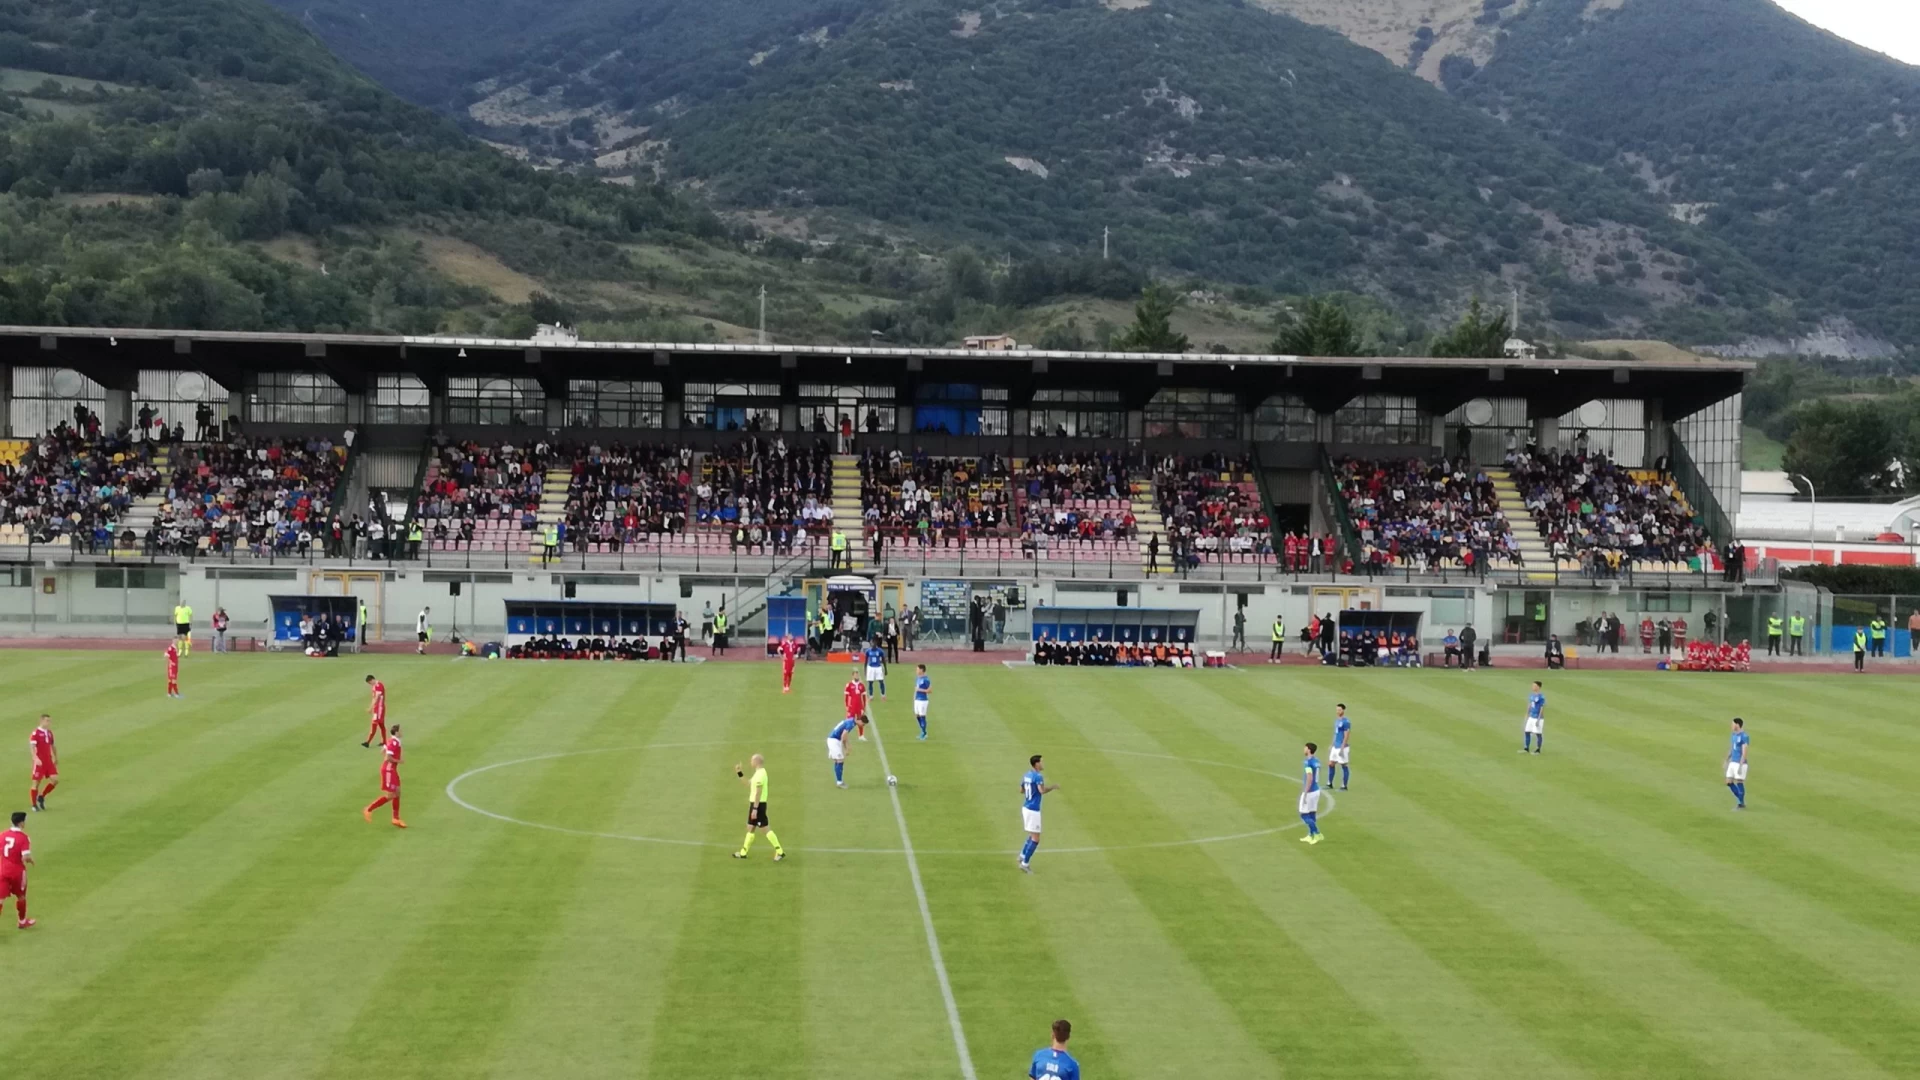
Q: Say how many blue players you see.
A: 9